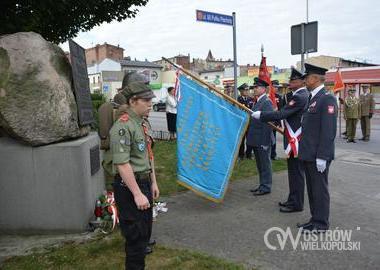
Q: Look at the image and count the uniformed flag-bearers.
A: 3